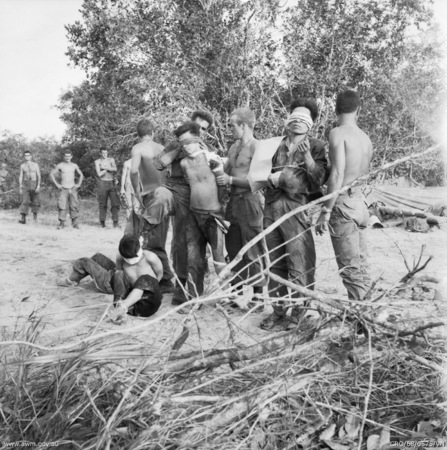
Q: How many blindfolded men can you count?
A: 3